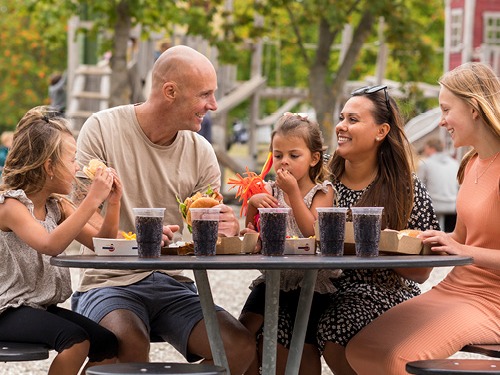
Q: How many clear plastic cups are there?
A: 5